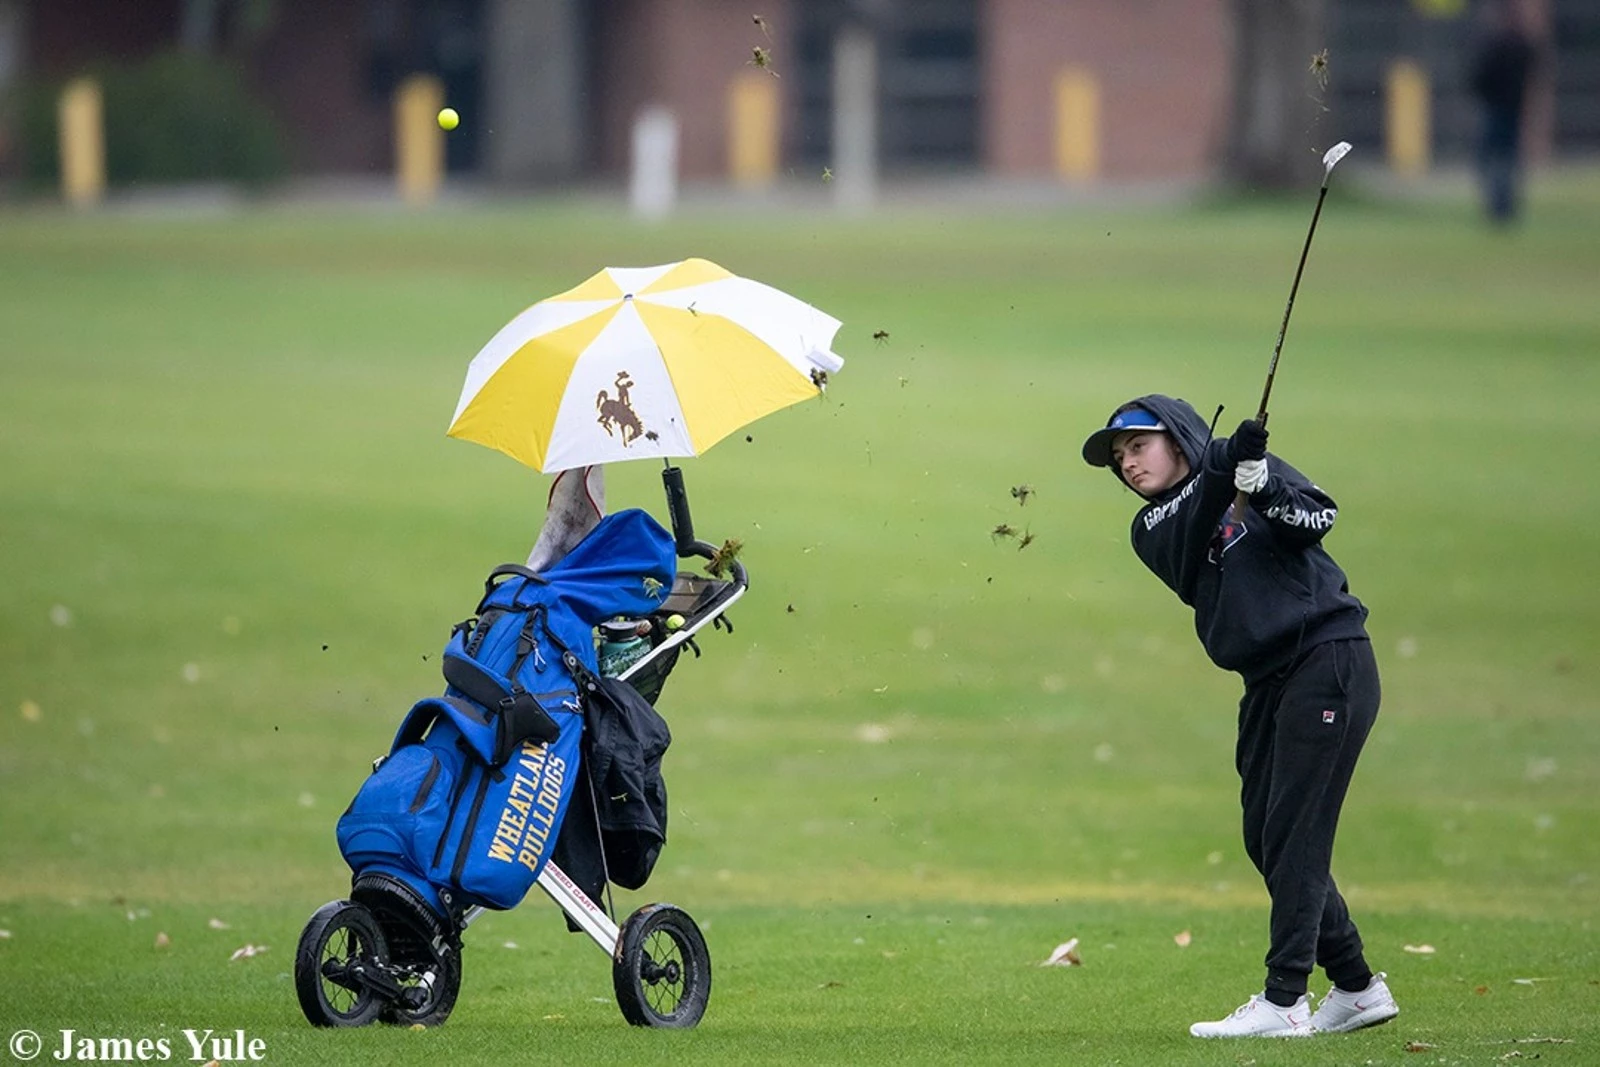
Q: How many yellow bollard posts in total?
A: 5